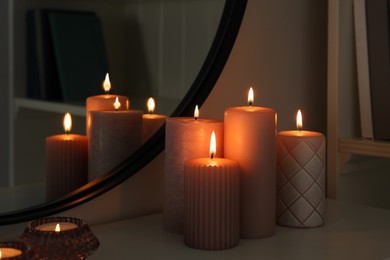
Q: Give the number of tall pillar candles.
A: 4